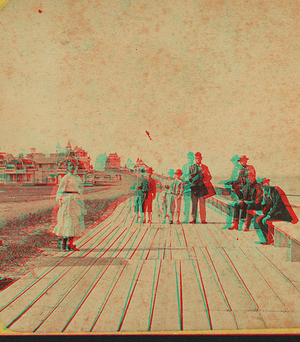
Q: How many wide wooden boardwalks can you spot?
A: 1